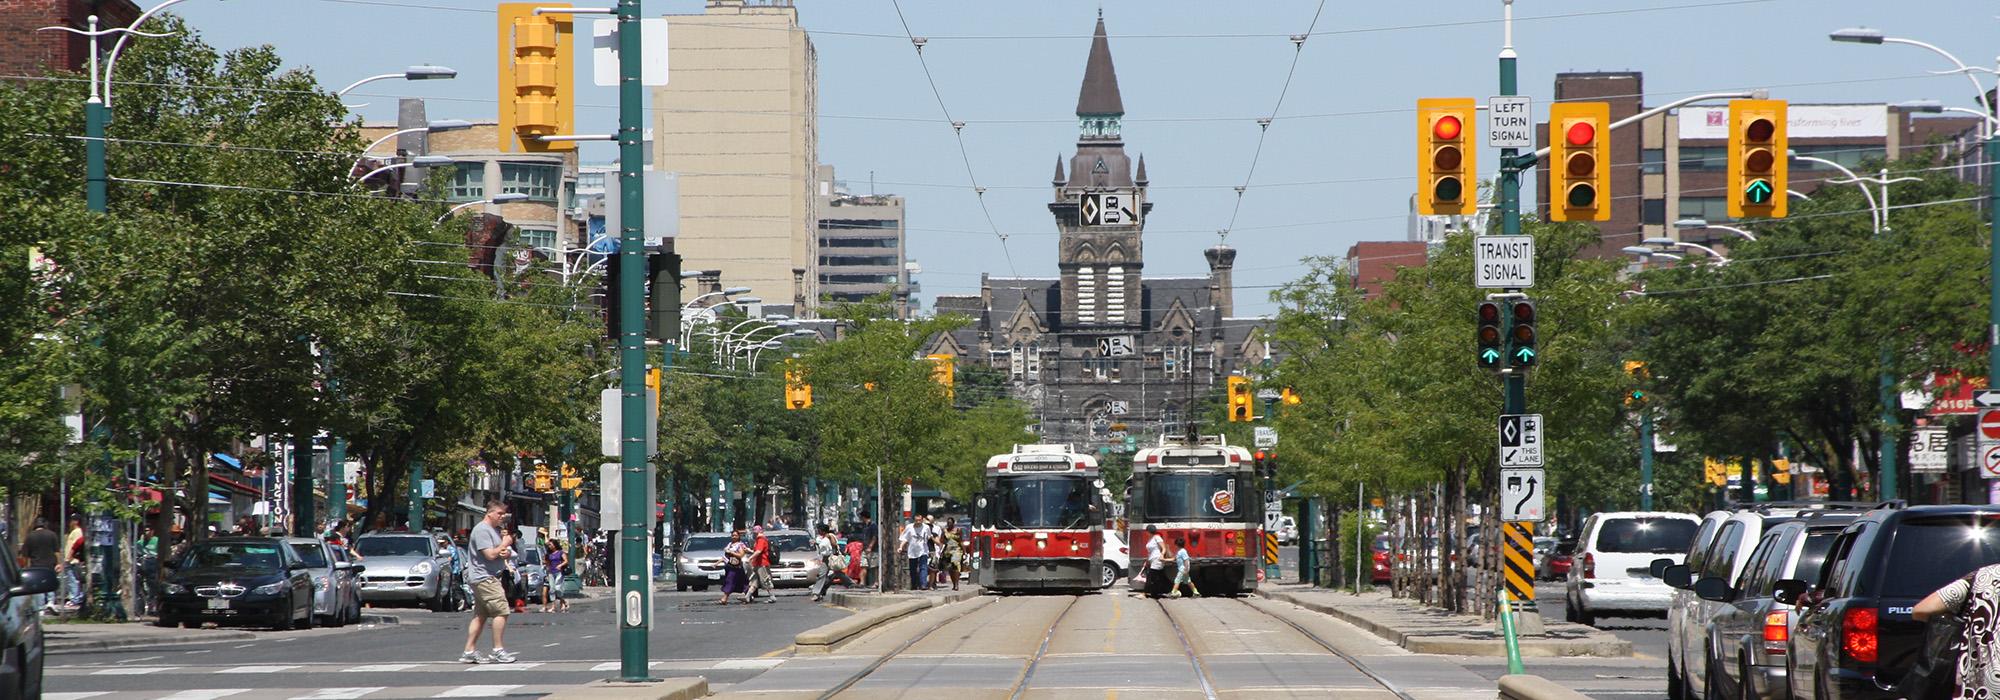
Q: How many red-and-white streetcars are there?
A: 2